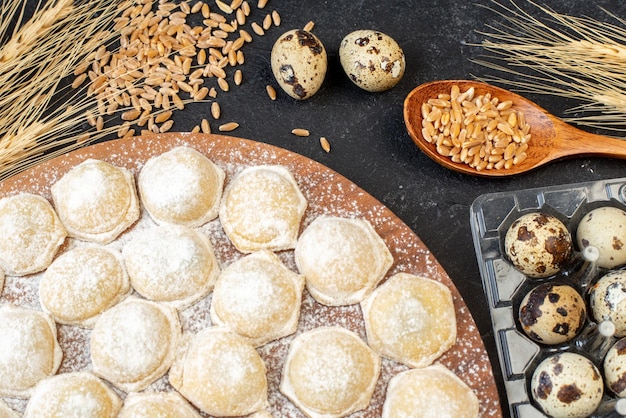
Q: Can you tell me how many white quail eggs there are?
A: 8